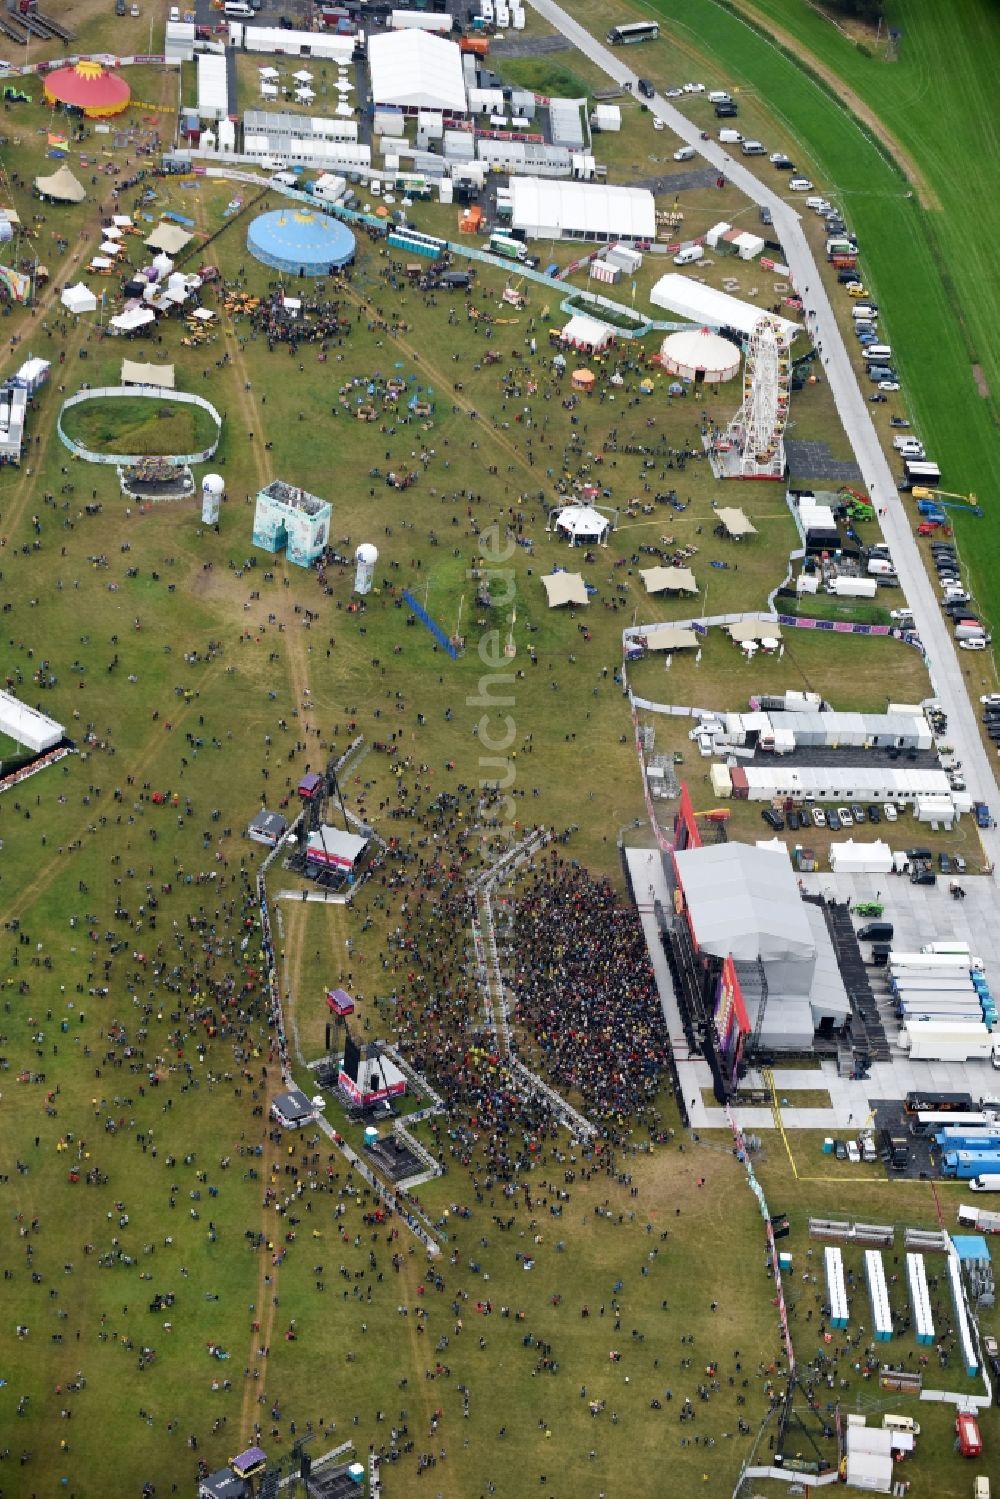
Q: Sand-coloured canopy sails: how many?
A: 8